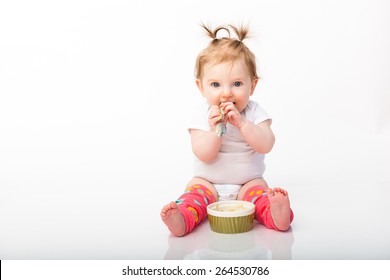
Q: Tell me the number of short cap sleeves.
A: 2